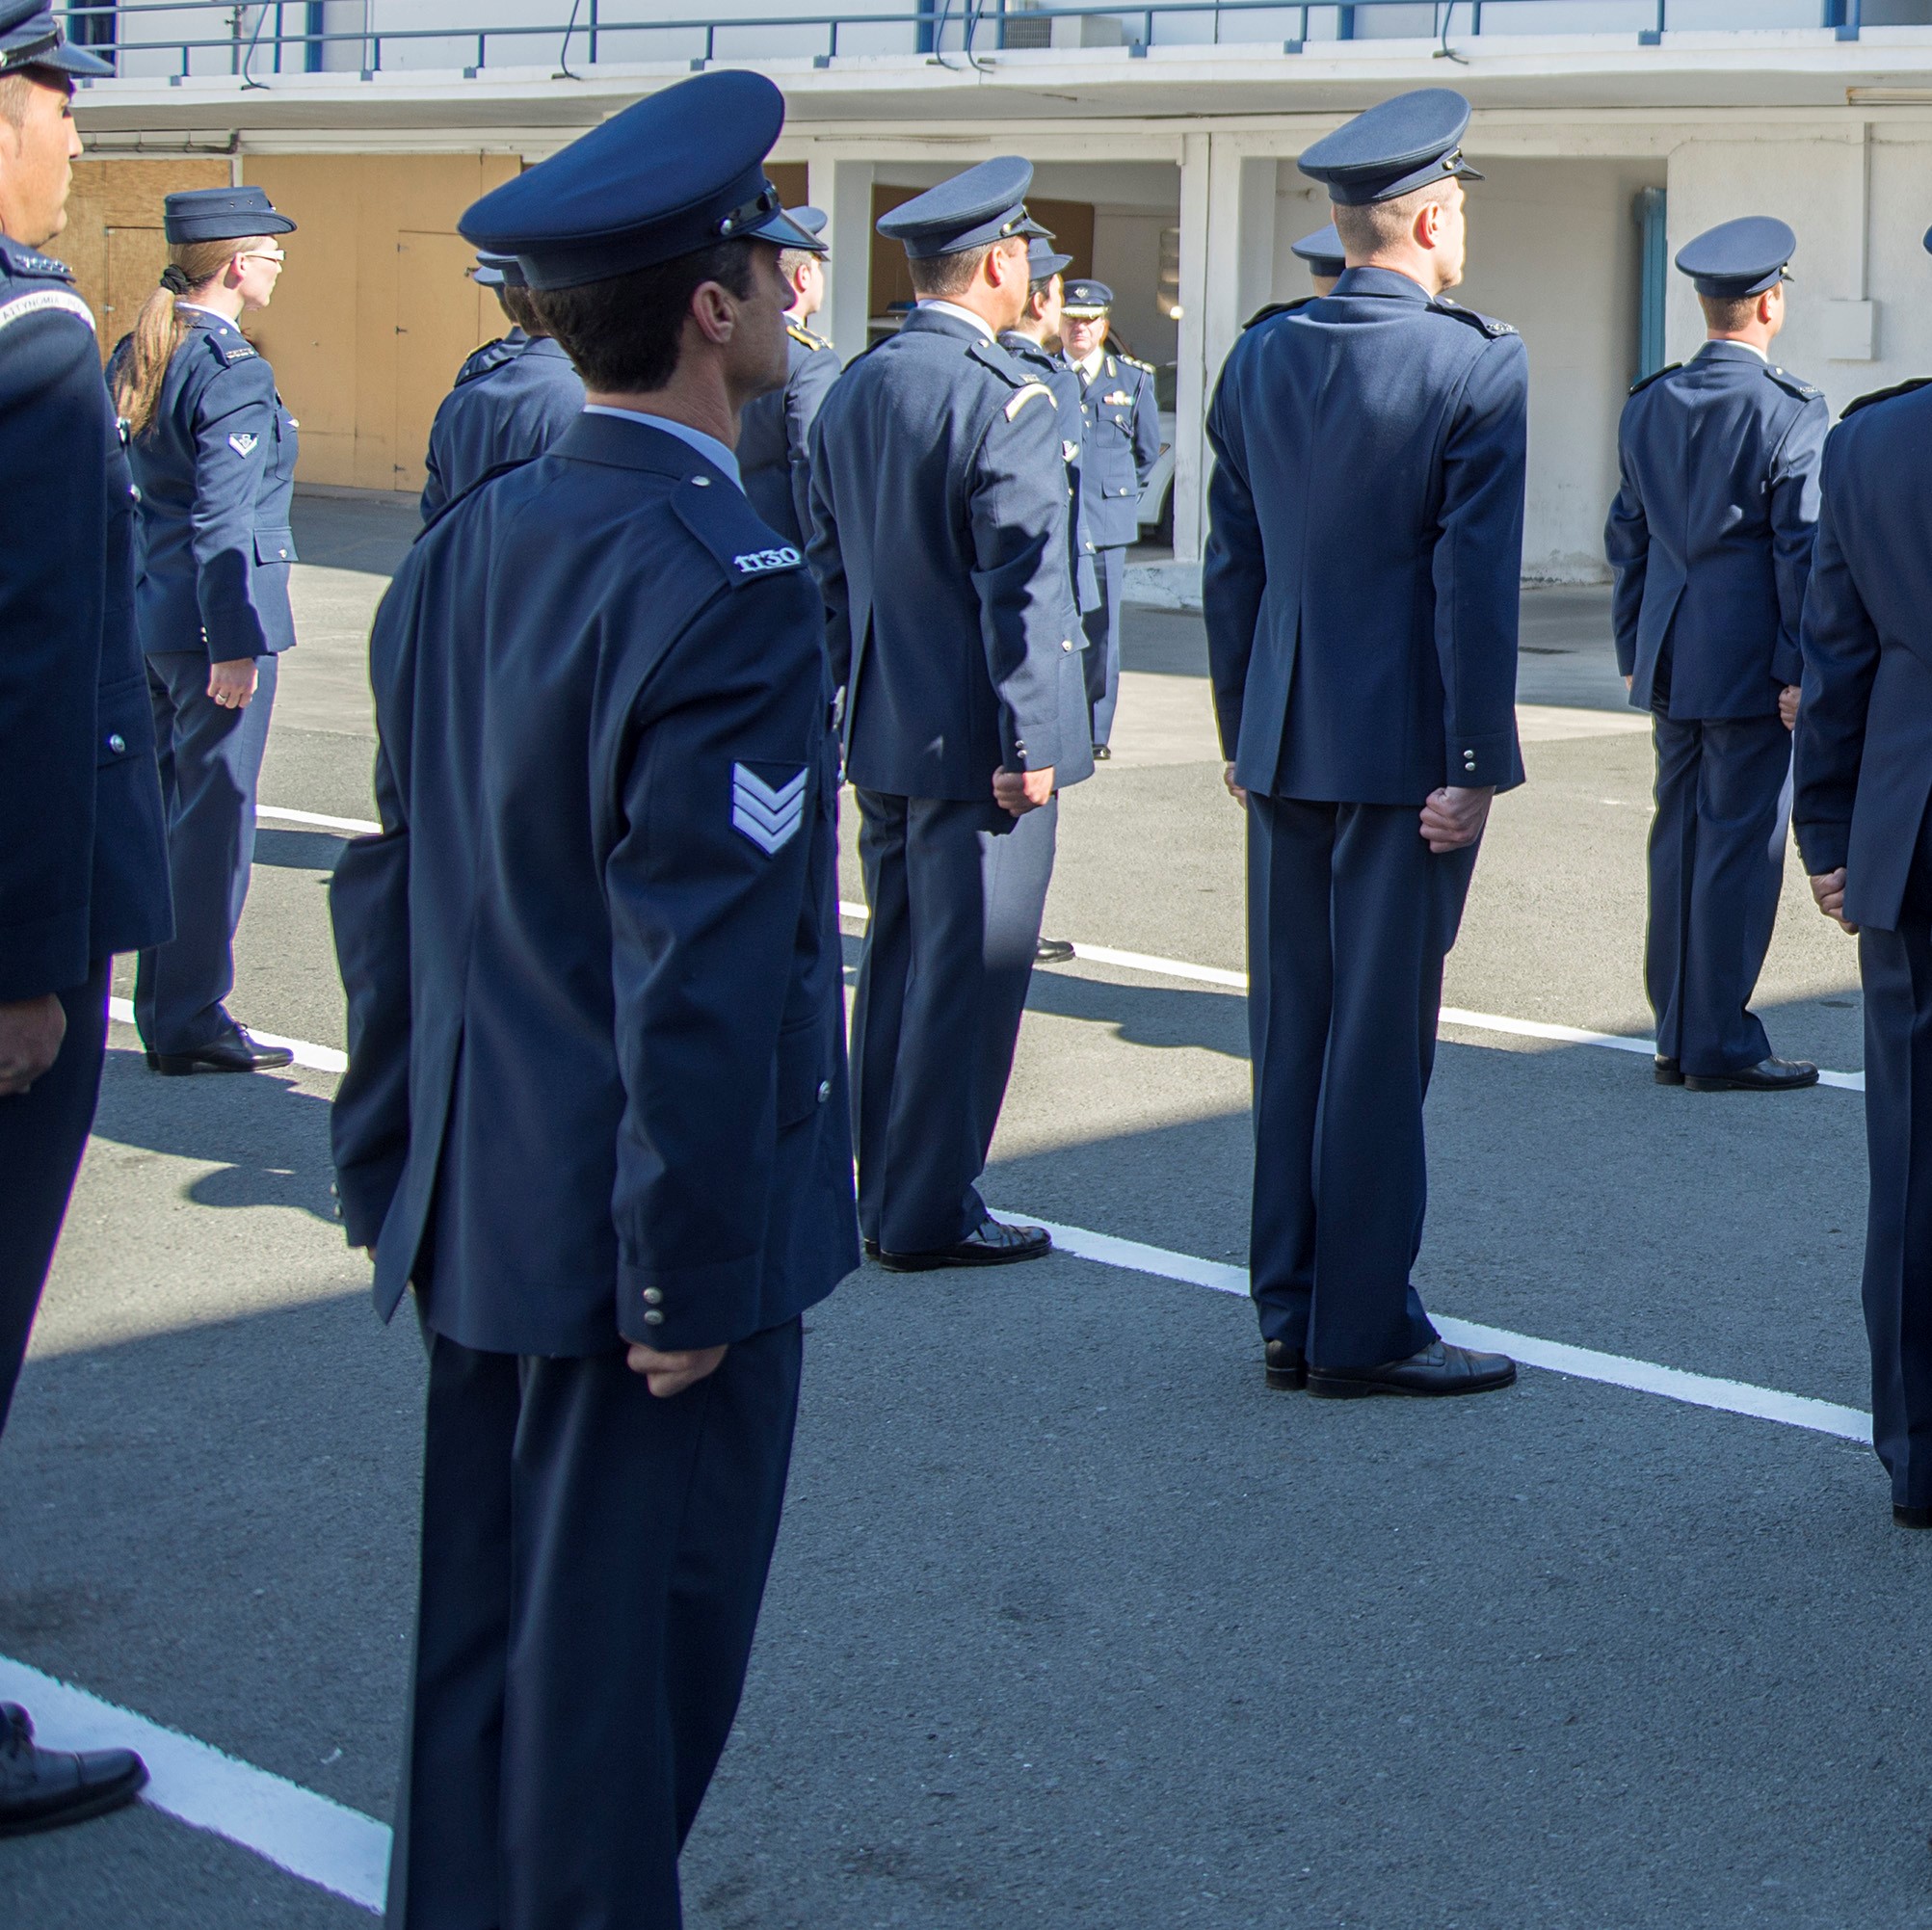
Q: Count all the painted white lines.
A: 3